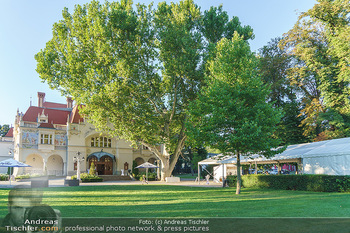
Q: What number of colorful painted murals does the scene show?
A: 2